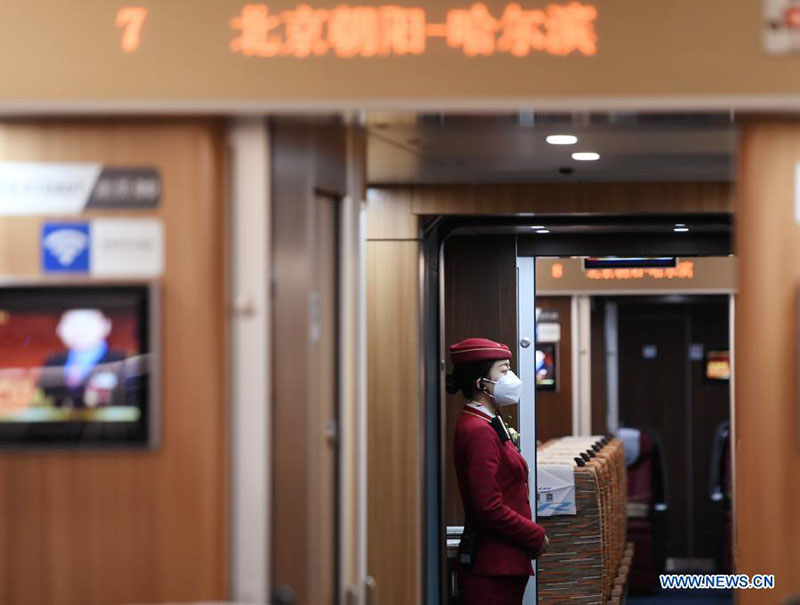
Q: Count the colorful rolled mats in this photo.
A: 0